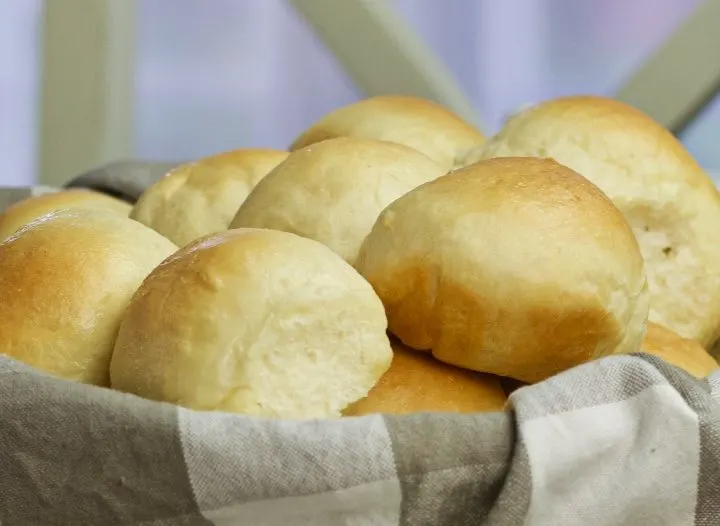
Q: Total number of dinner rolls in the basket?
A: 10